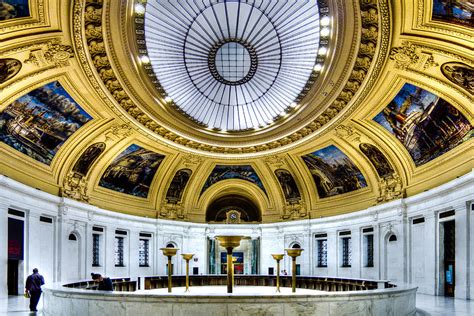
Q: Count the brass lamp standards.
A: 5